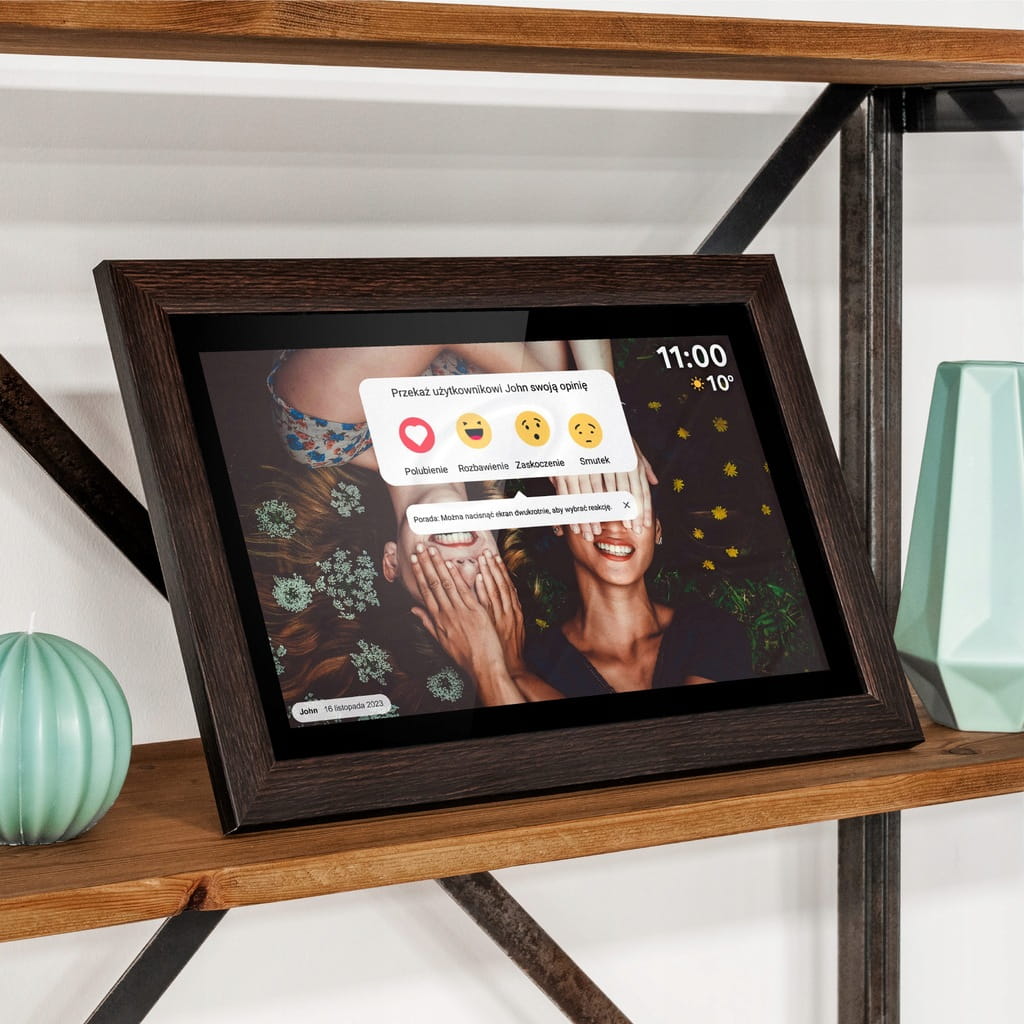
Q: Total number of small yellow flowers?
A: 12